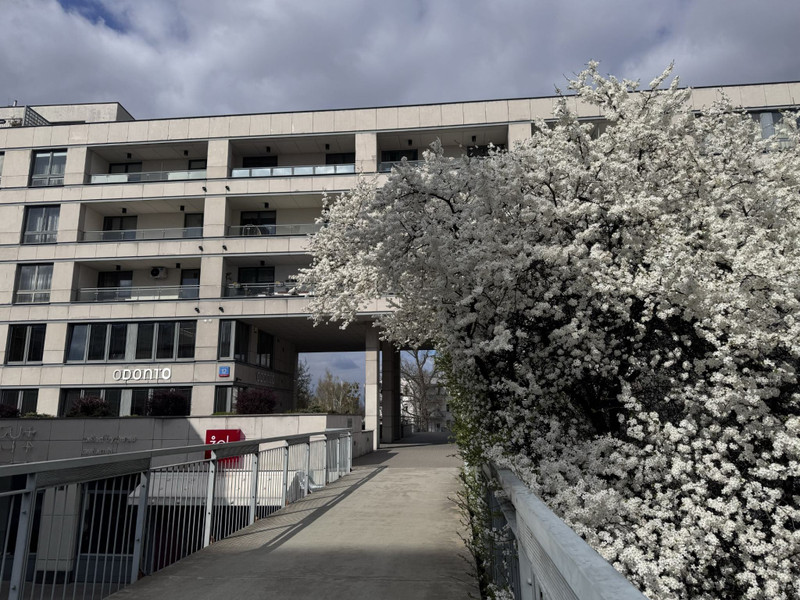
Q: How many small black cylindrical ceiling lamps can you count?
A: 12